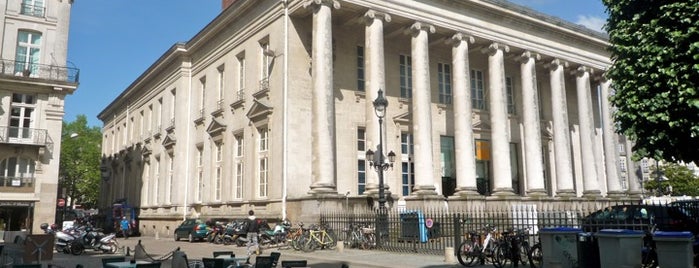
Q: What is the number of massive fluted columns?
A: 10